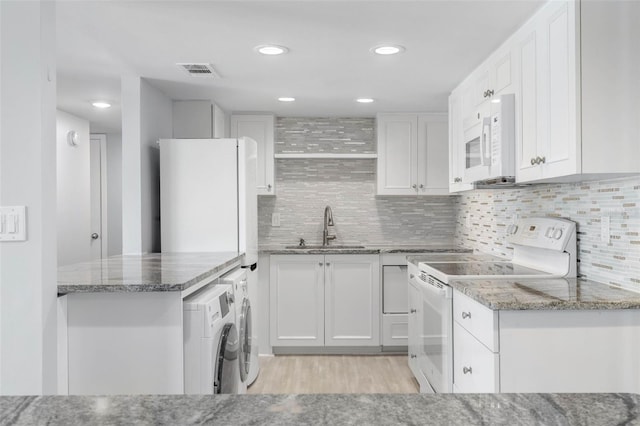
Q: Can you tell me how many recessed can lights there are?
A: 5